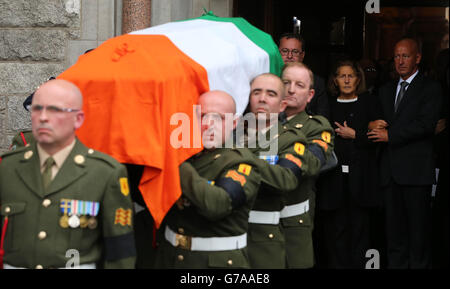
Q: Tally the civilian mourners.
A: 3